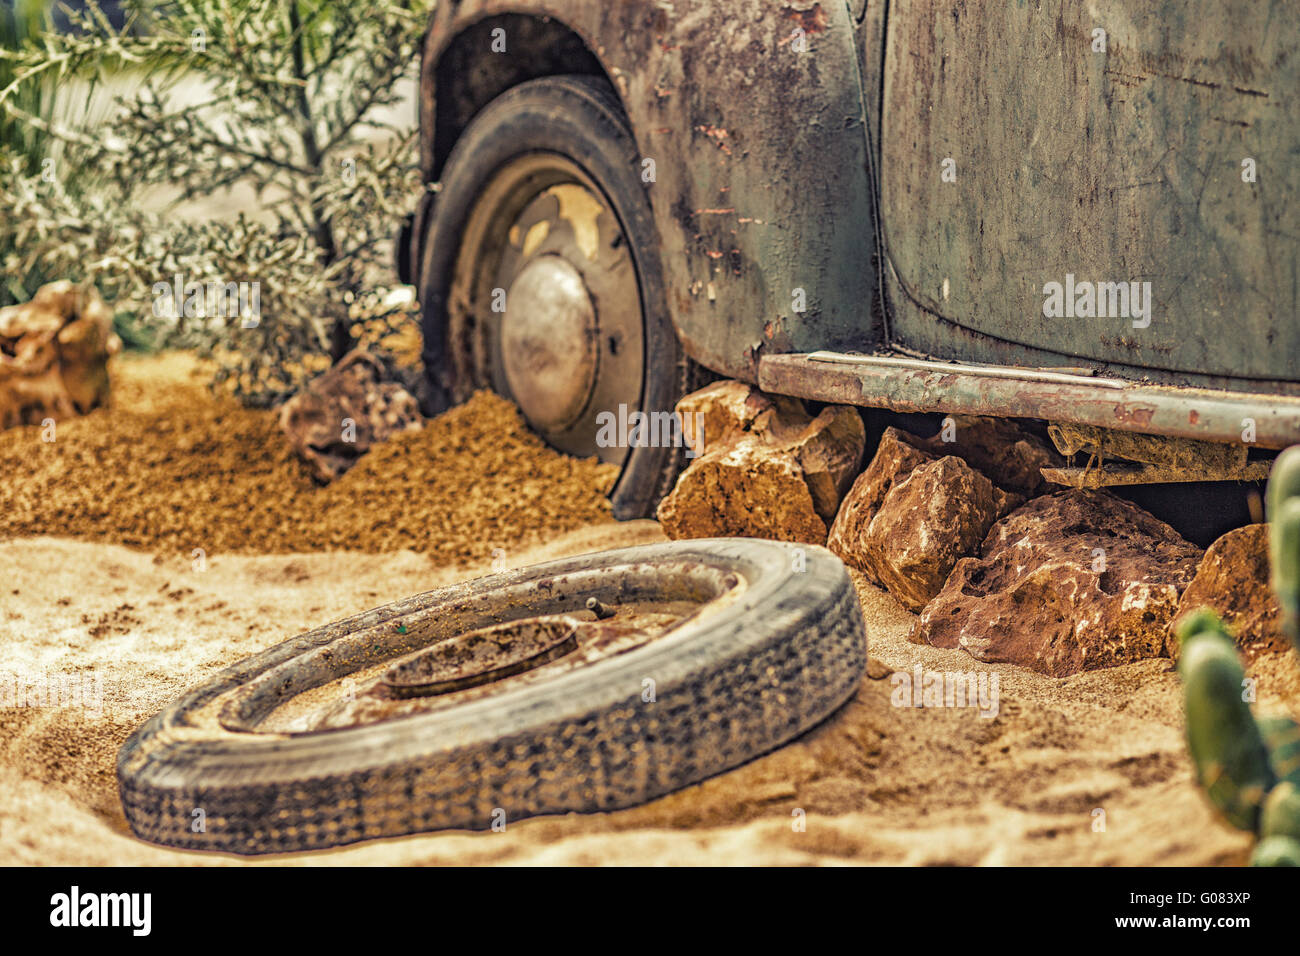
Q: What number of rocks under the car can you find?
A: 5